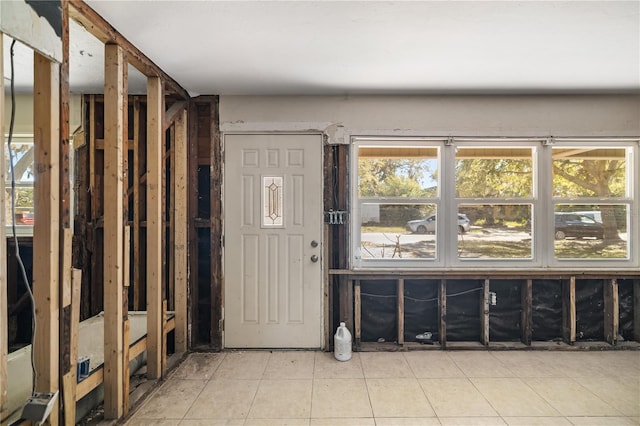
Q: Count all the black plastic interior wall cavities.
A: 7